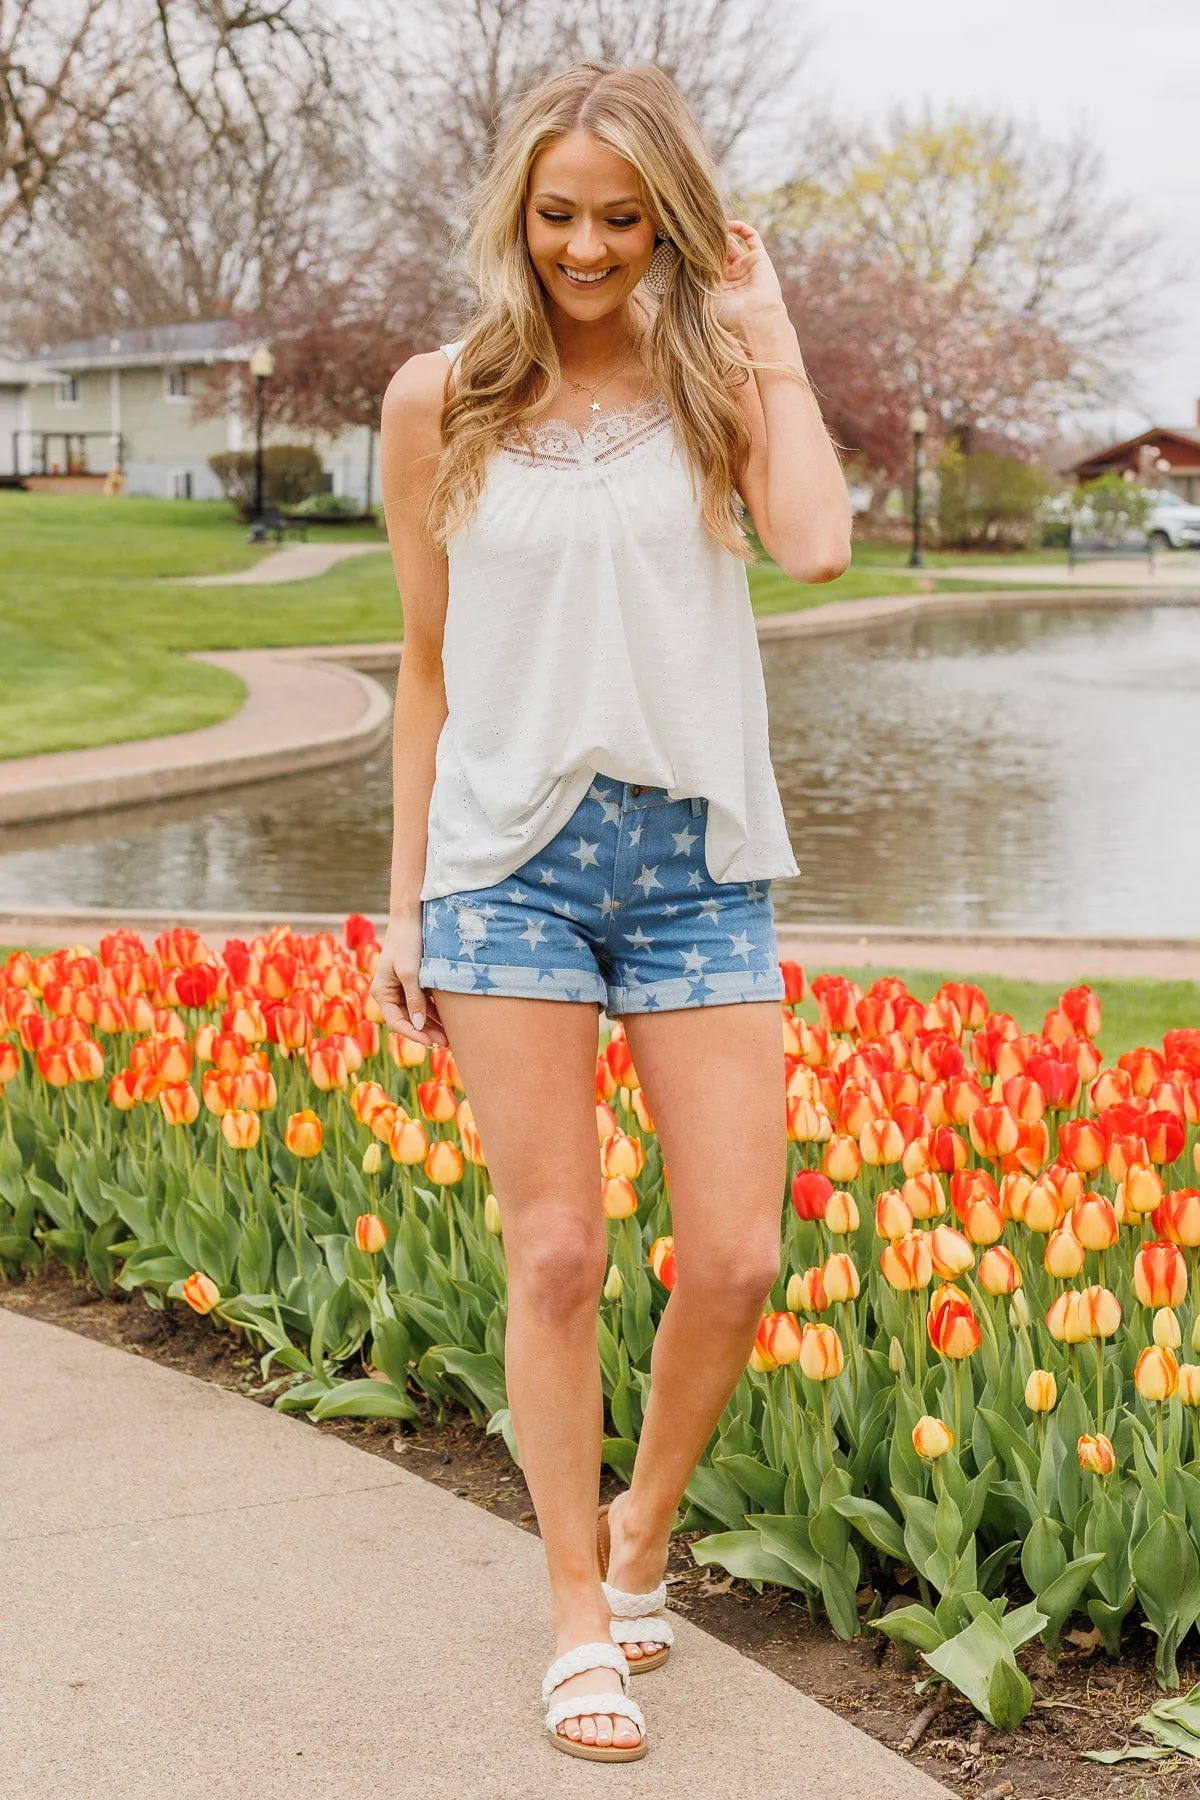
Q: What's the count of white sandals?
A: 2